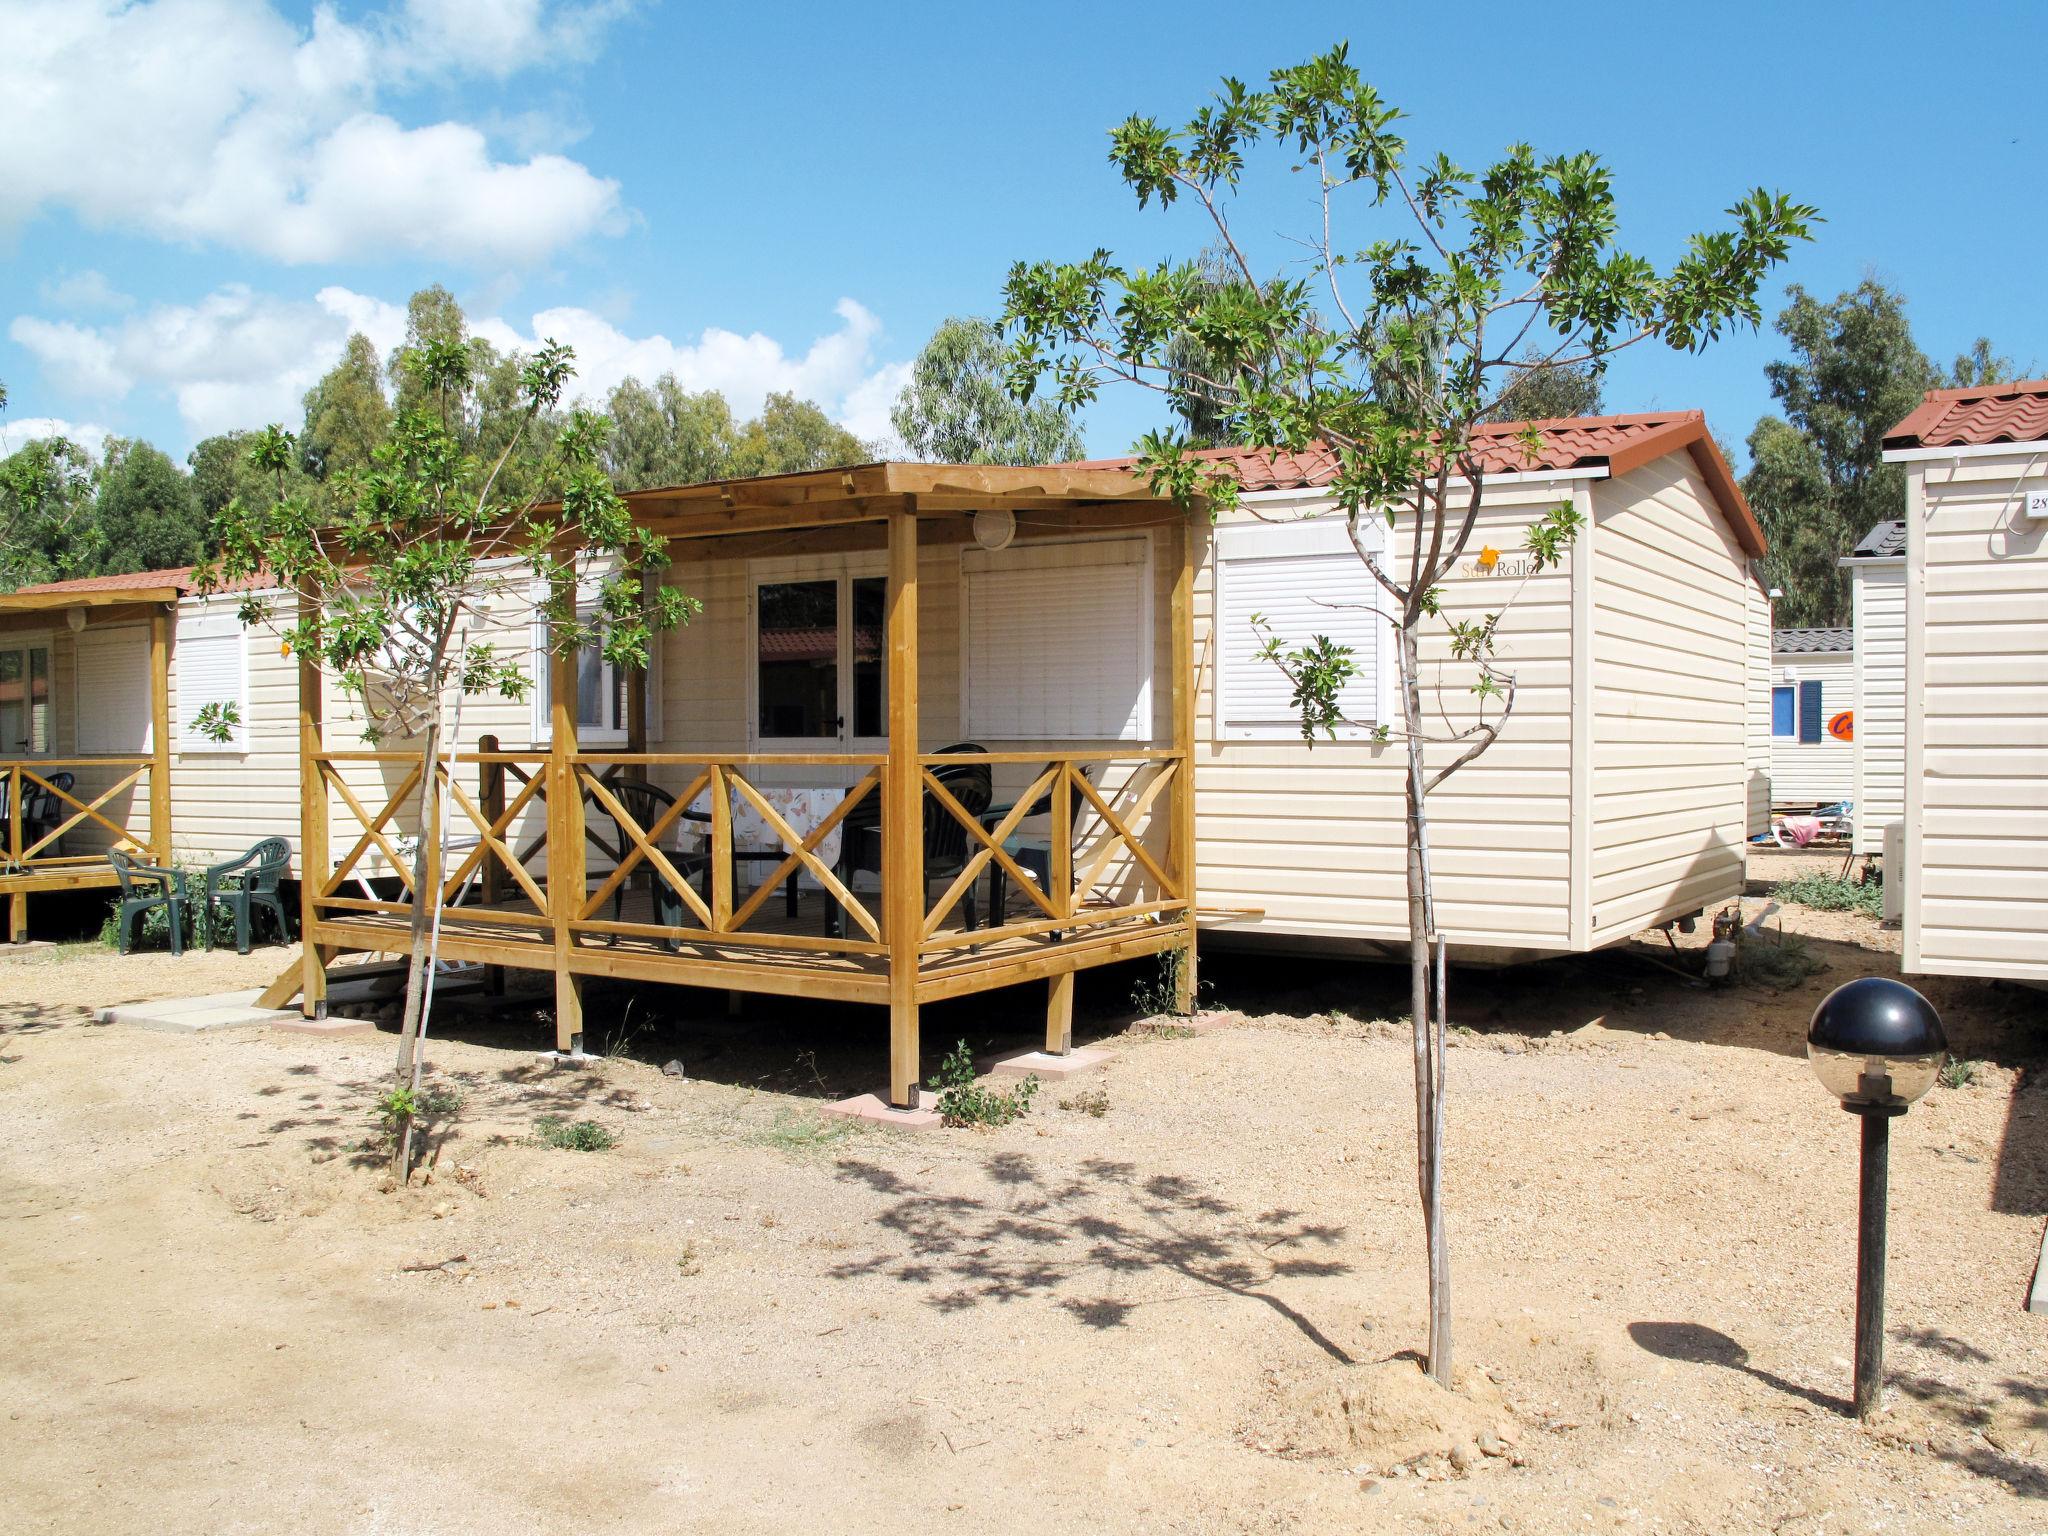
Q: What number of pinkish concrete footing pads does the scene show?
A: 4